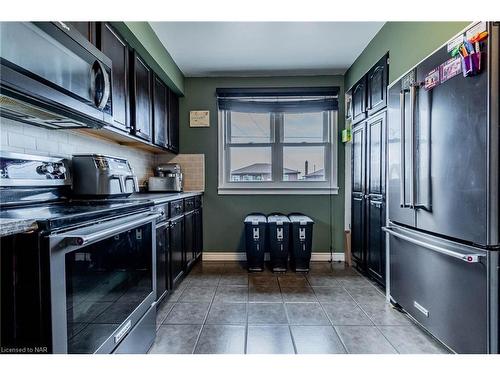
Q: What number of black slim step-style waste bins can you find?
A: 3